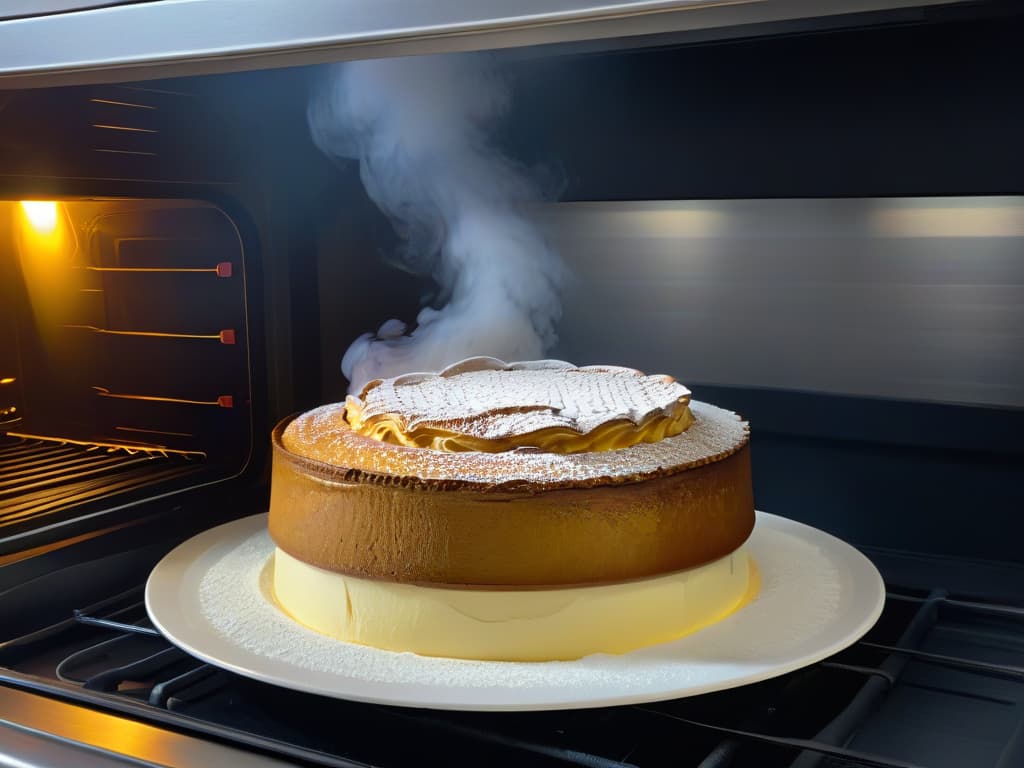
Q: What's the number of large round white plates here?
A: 1